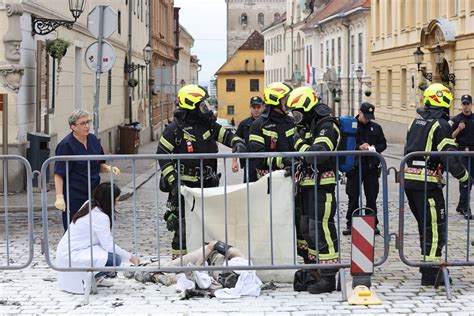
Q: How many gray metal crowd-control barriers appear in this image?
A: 3